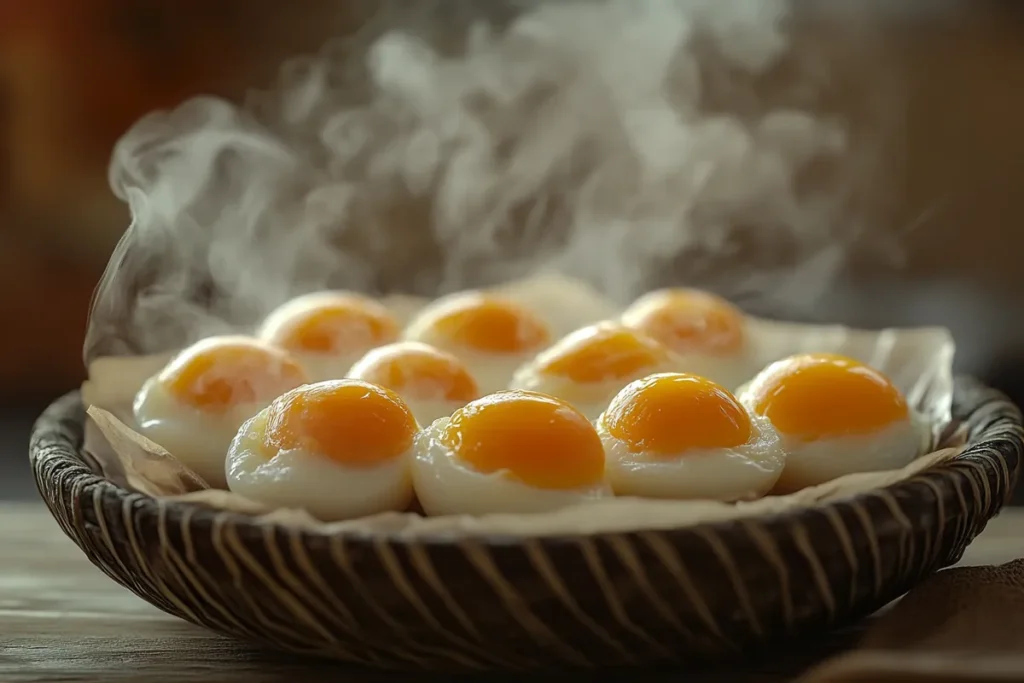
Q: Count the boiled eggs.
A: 10